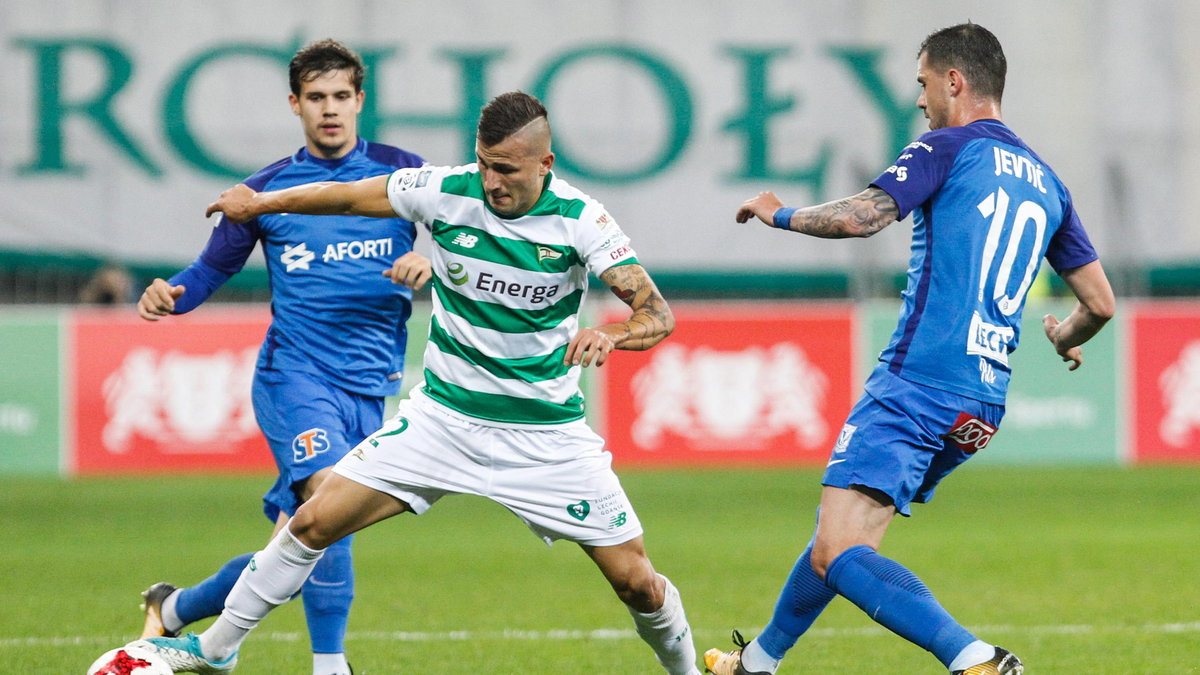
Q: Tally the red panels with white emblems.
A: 3